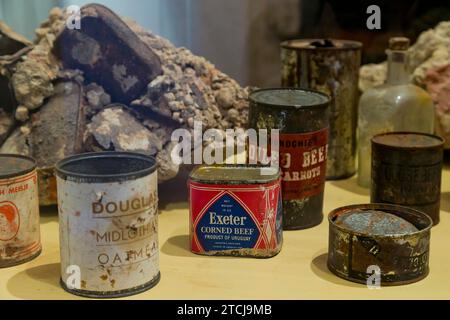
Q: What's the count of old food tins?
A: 7